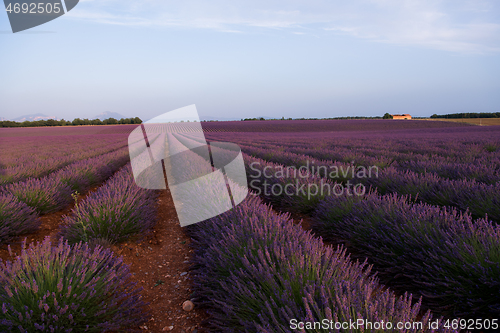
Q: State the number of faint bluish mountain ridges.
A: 2